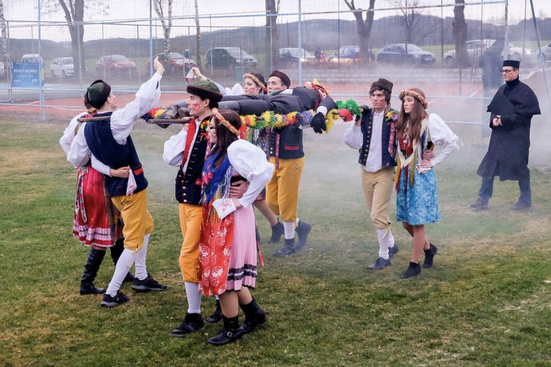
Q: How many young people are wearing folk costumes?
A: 8